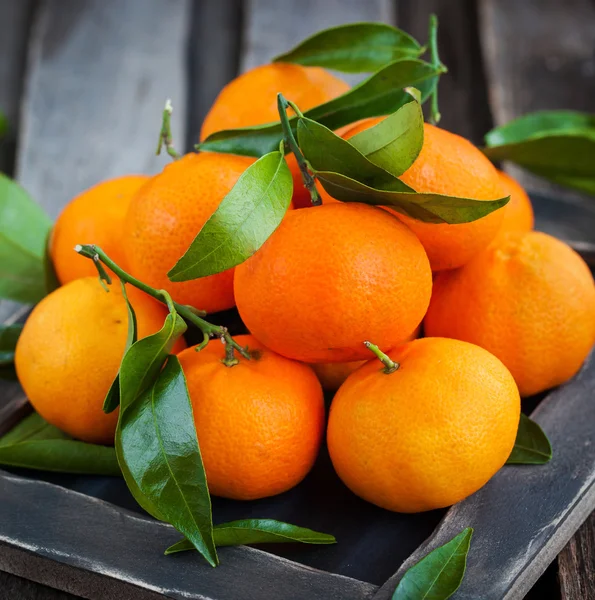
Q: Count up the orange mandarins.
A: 11